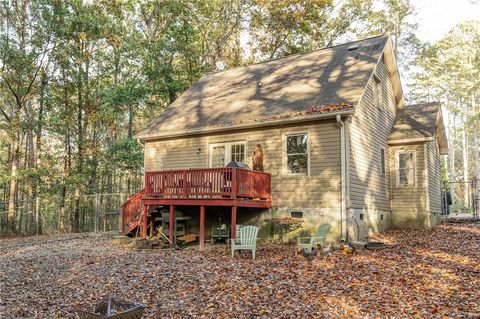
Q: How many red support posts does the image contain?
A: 4